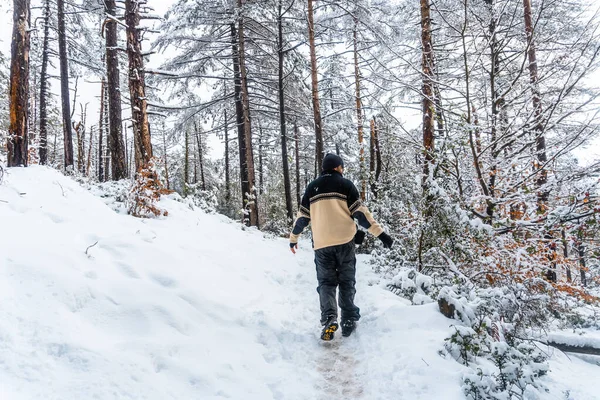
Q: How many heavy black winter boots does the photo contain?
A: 2